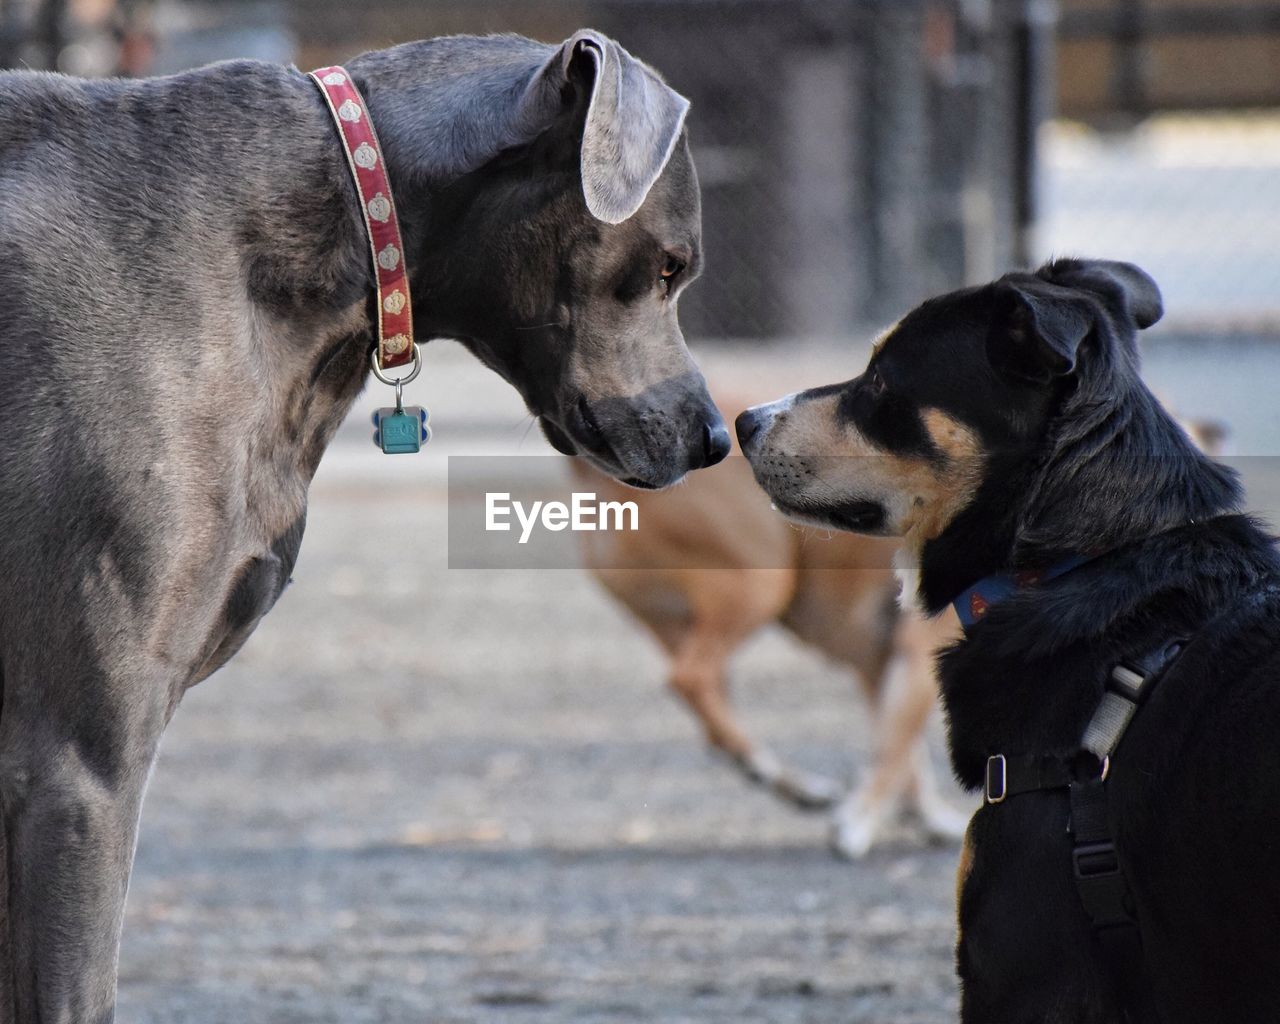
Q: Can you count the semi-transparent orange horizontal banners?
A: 0